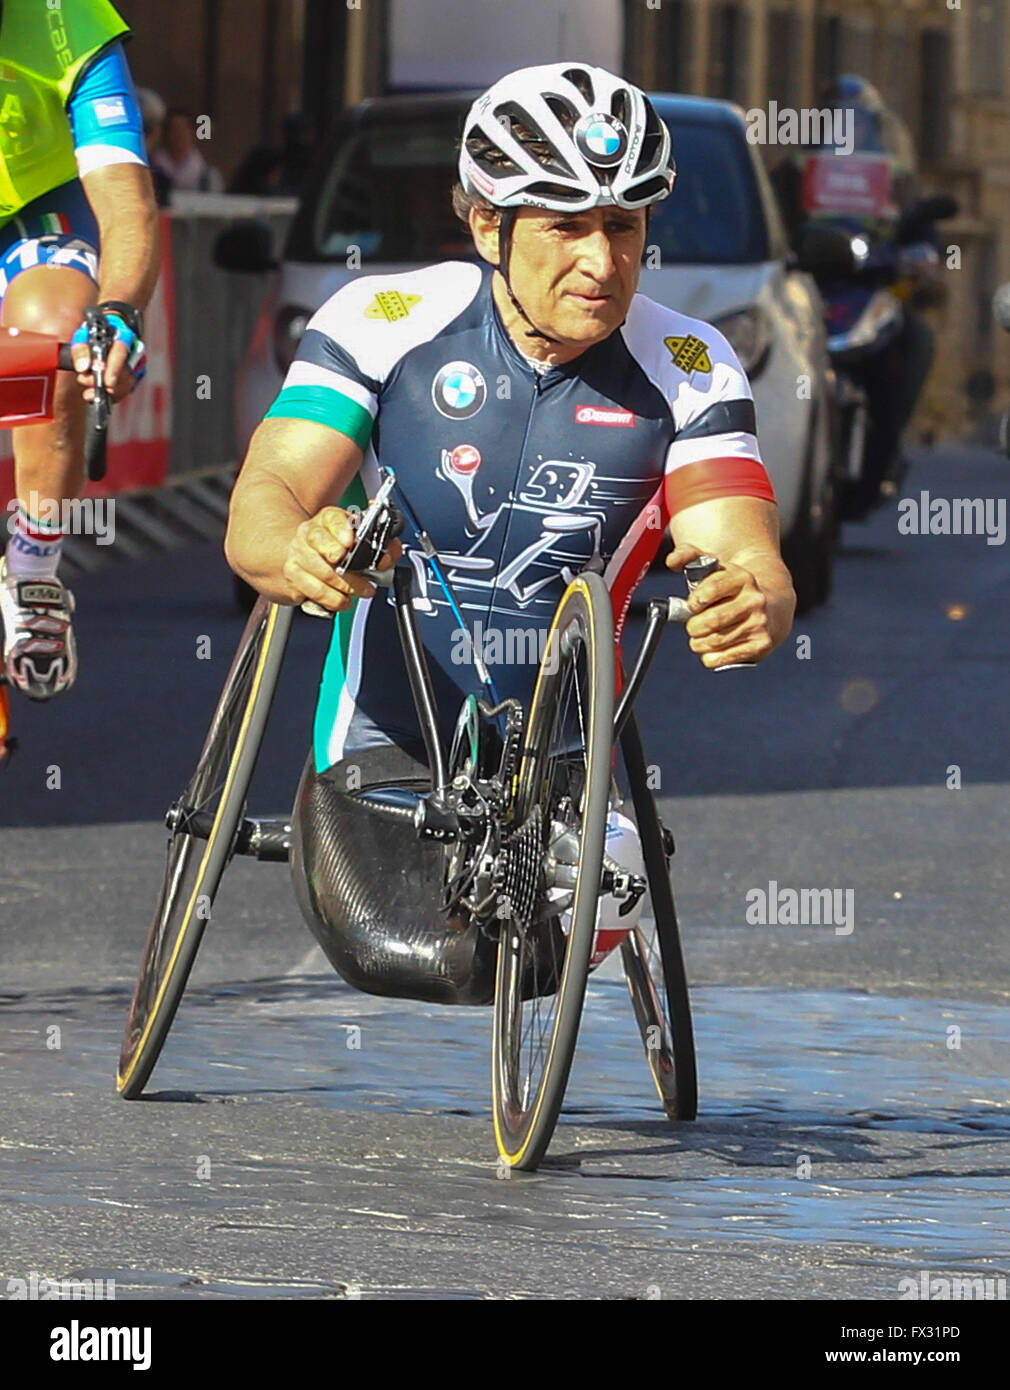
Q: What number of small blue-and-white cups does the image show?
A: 0